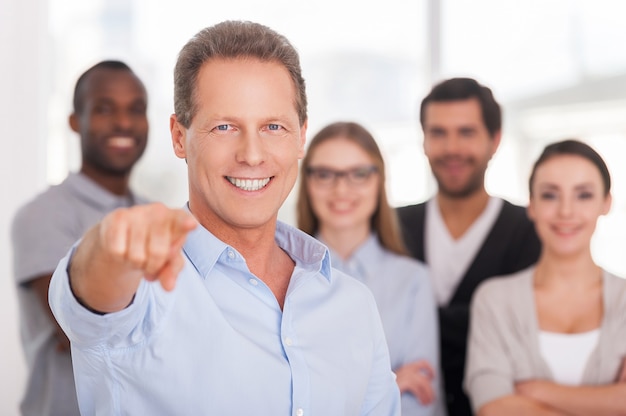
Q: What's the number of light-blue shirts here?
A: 2